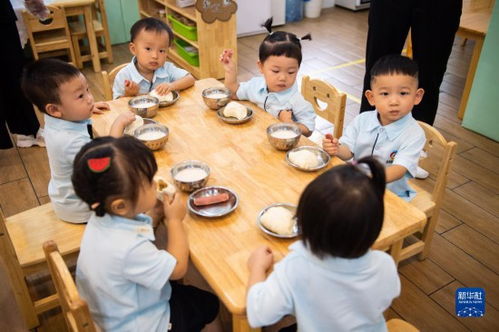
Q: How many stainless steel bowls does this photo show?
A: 5